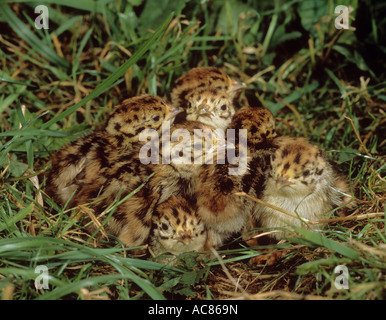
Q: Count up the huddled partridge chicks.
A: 7